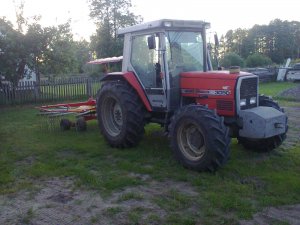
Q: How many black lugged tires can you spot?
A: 3